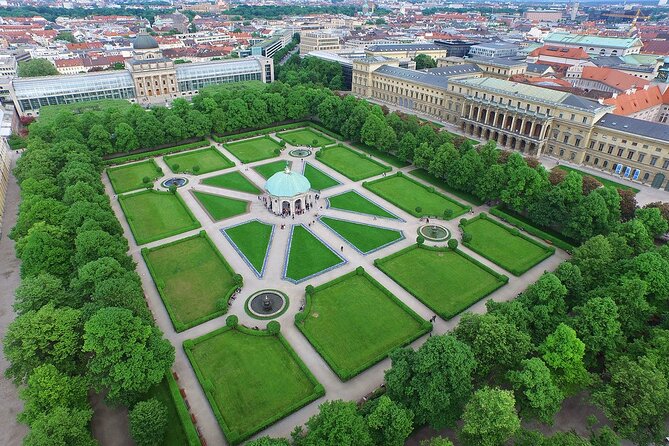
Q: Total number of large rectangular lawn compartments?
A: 12